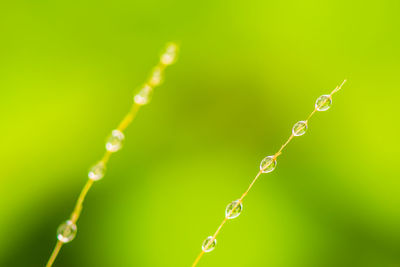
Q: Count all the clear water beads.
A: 5